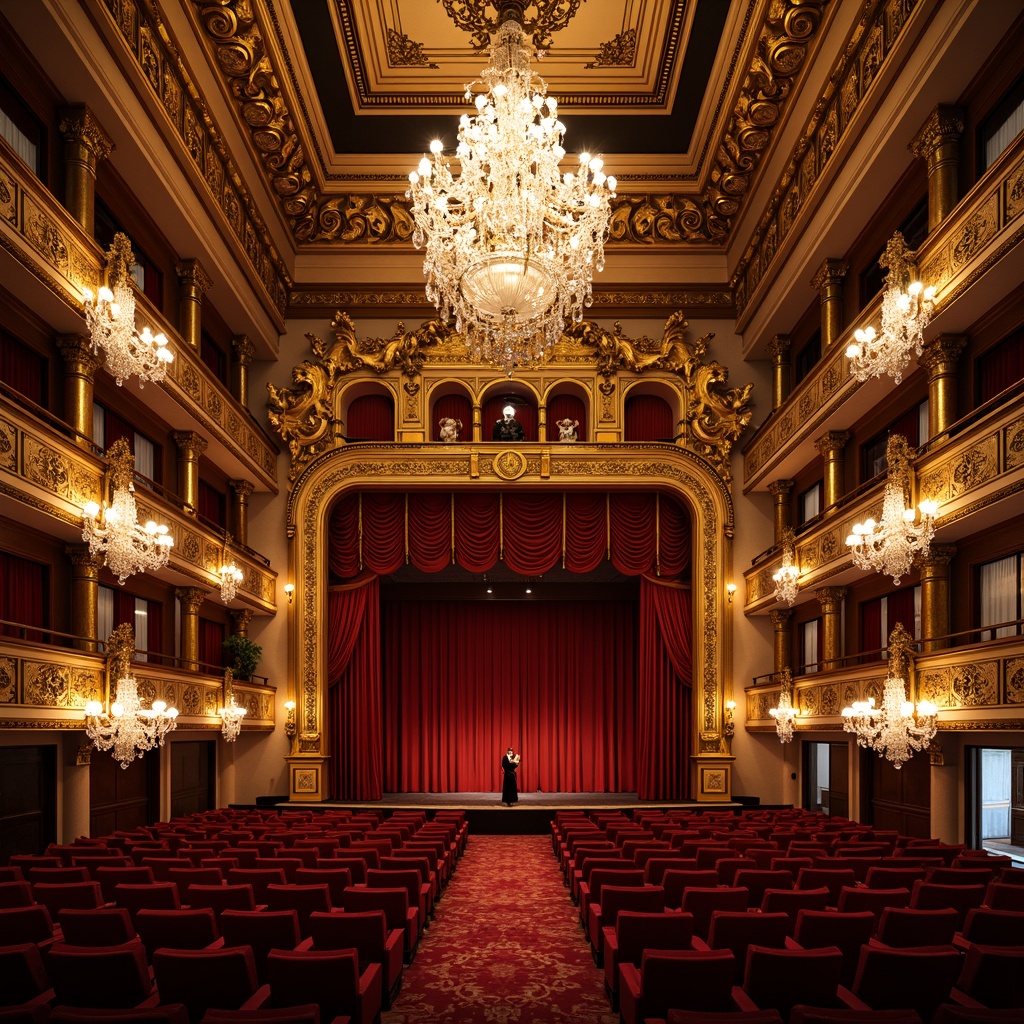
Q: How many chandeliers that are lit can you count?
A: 11